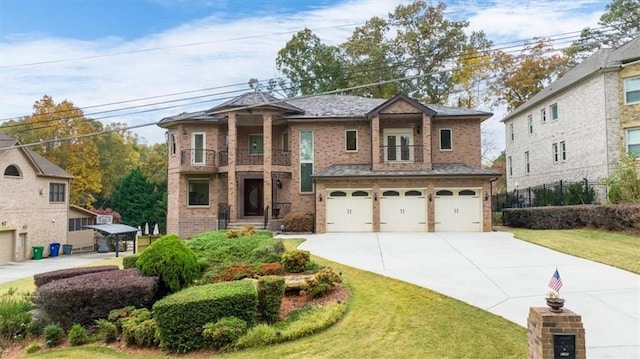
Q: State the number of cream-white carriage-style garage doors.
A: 3